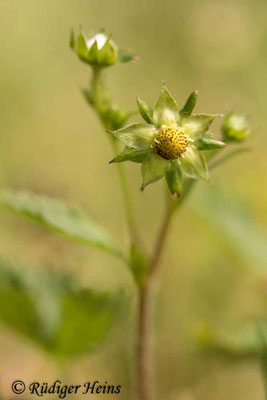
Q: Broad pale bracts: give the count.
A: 5